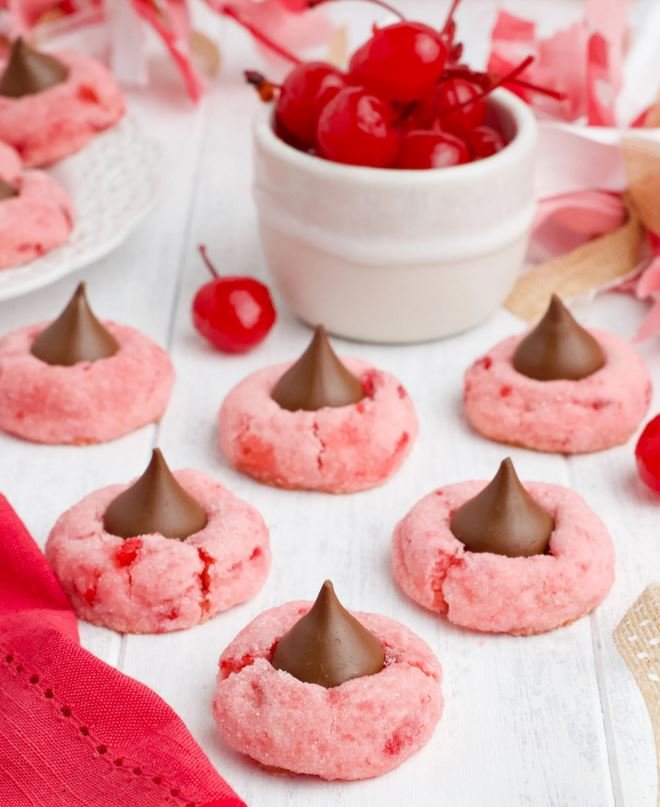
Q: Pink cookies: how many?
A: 8